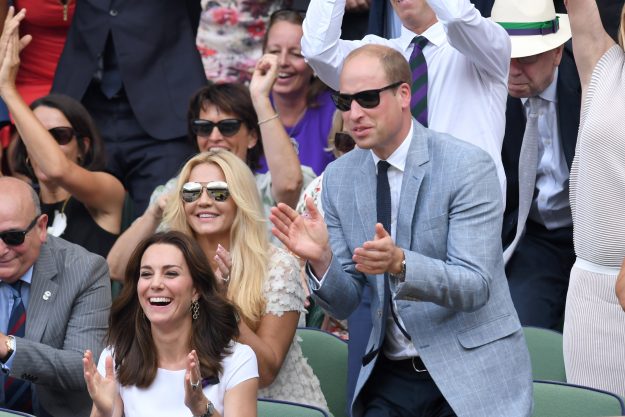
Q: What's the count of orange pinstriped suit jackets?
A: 0